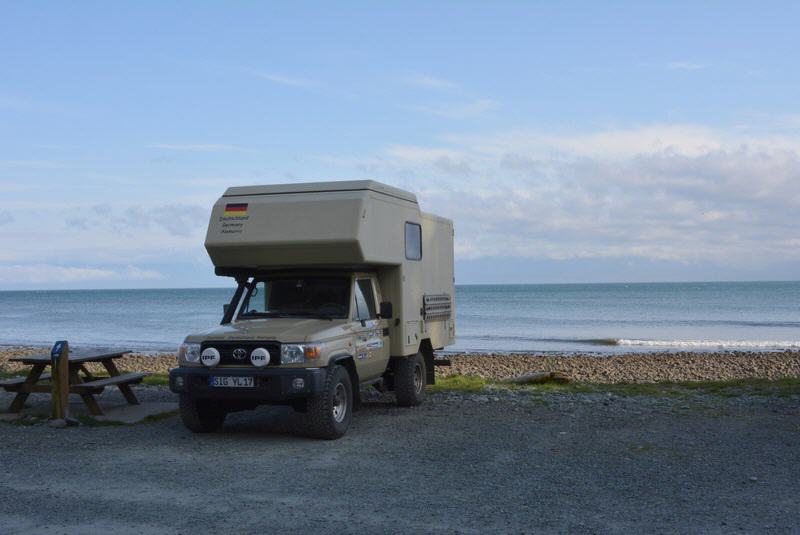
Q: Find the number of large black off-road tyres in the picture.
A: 3